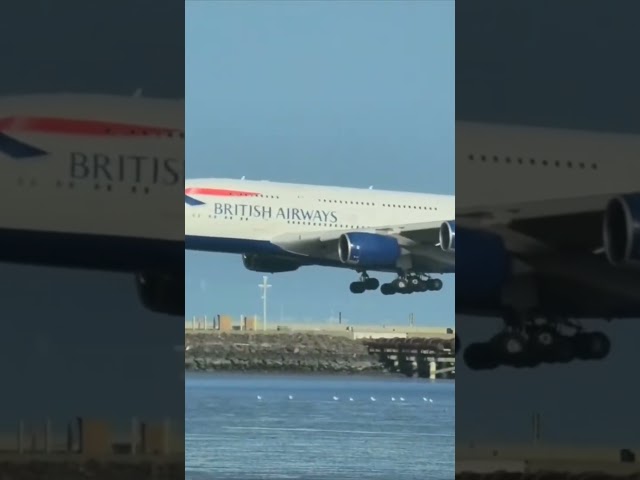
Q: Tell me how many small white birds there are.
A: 9